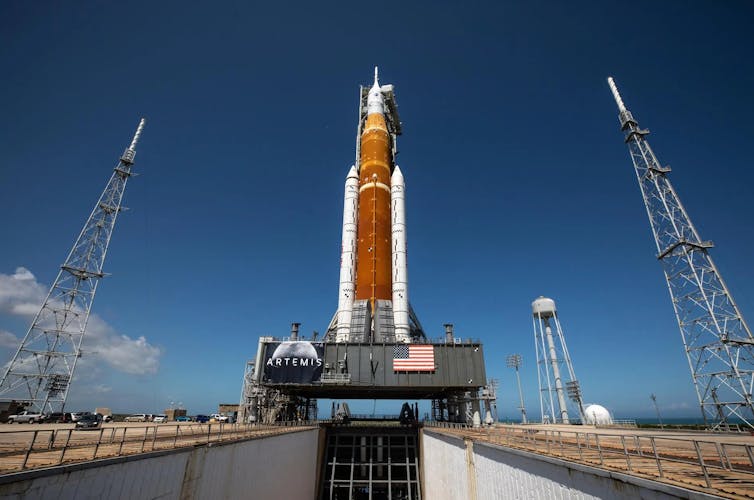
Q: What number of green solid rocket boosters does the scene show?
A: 0